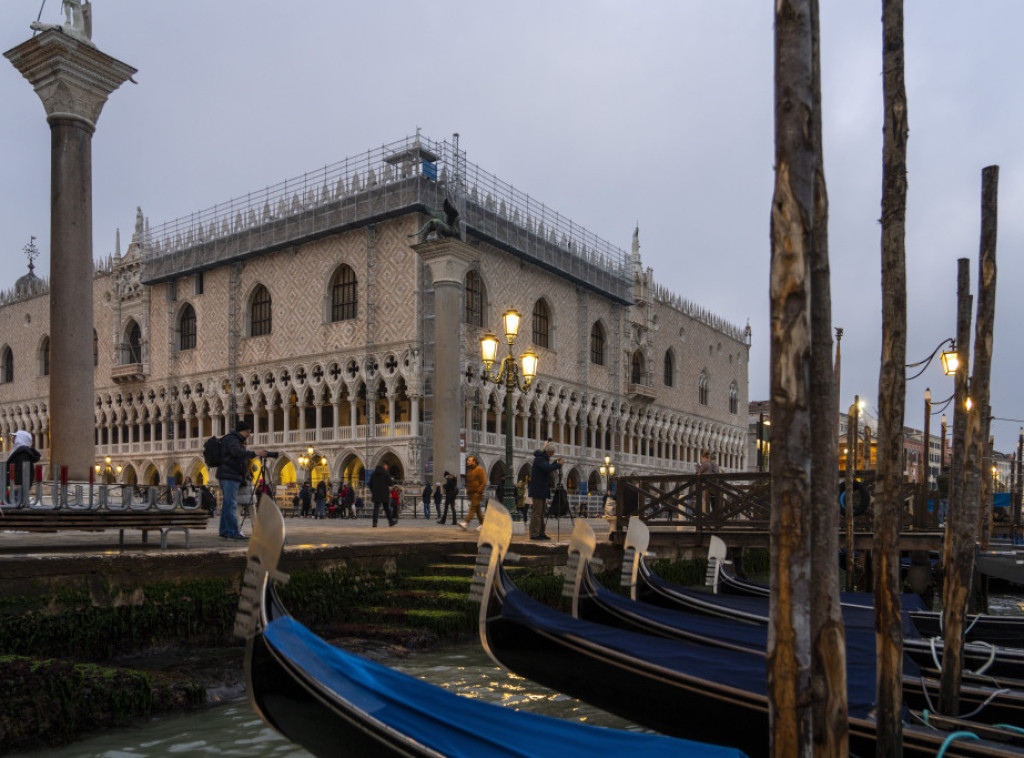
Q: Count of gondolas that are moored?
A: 5